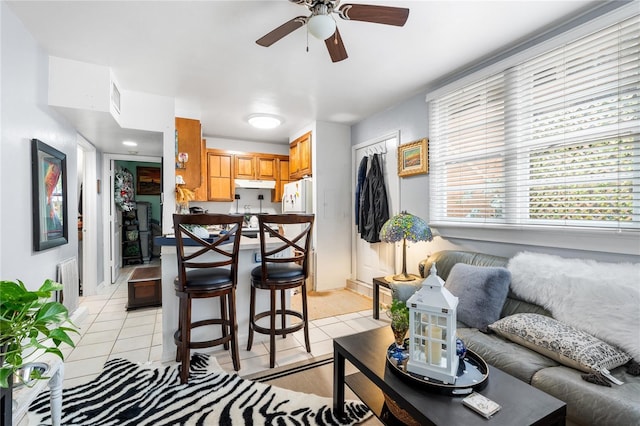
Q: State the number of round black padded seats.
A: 2